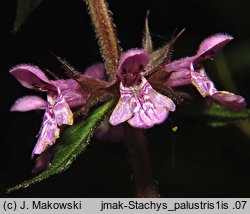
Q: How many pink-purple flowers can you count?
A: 3